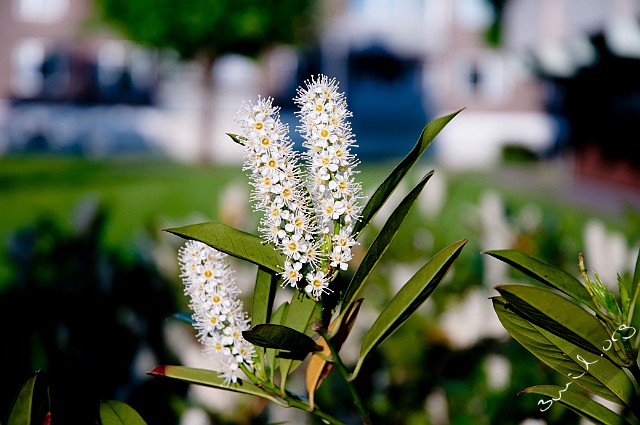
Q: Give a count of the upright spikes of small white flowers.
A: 3